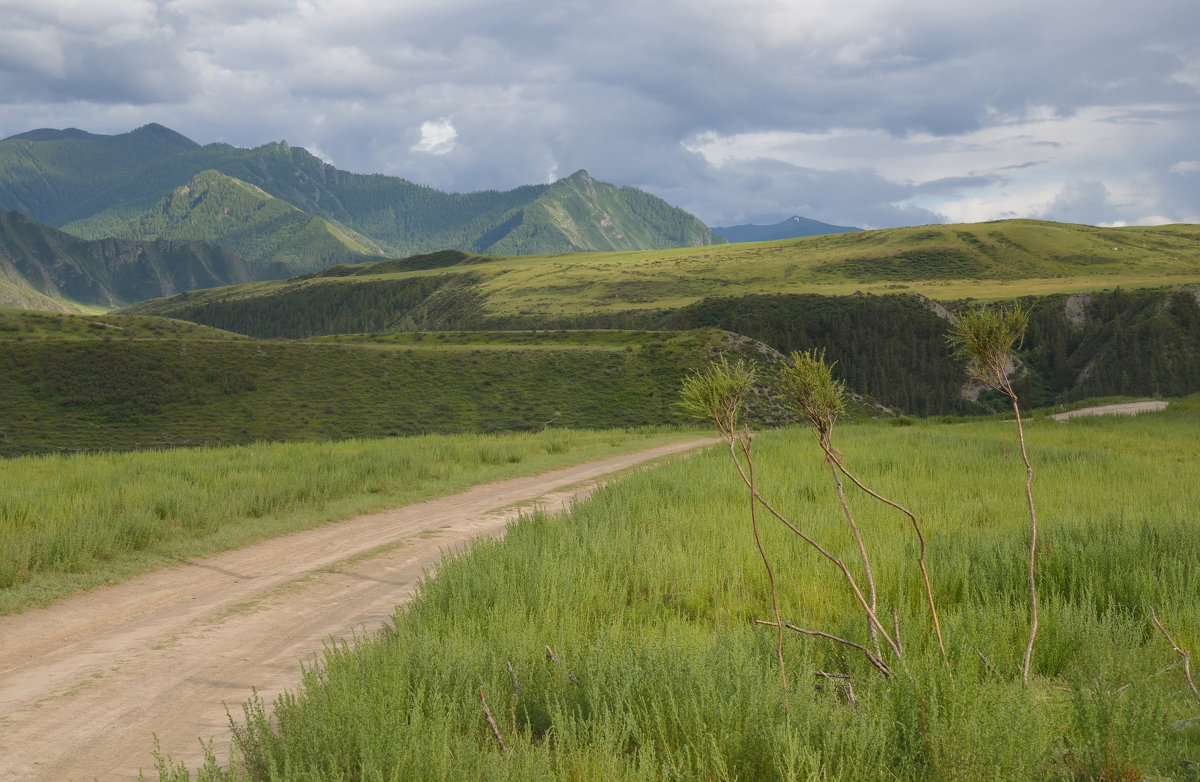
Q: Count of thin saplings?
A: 3